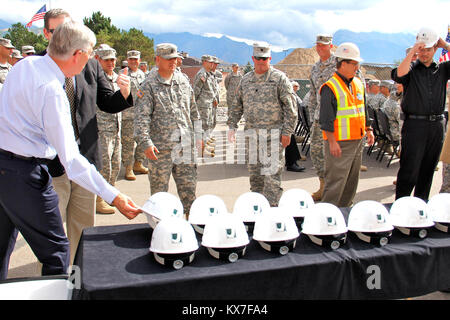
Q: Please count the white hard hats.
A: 13